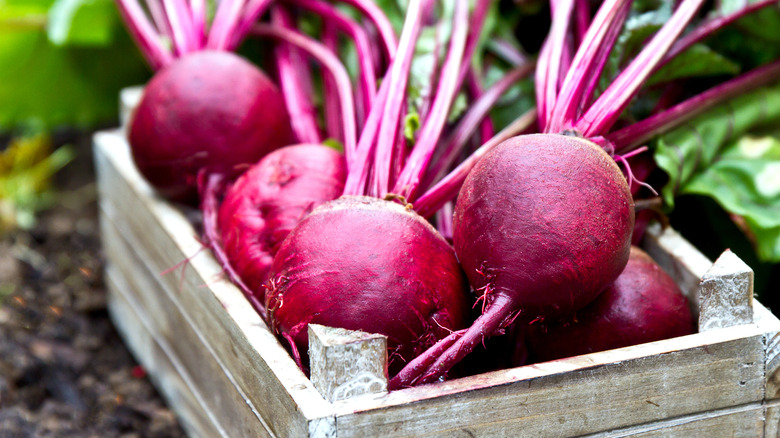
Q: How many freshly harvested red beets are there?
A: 5